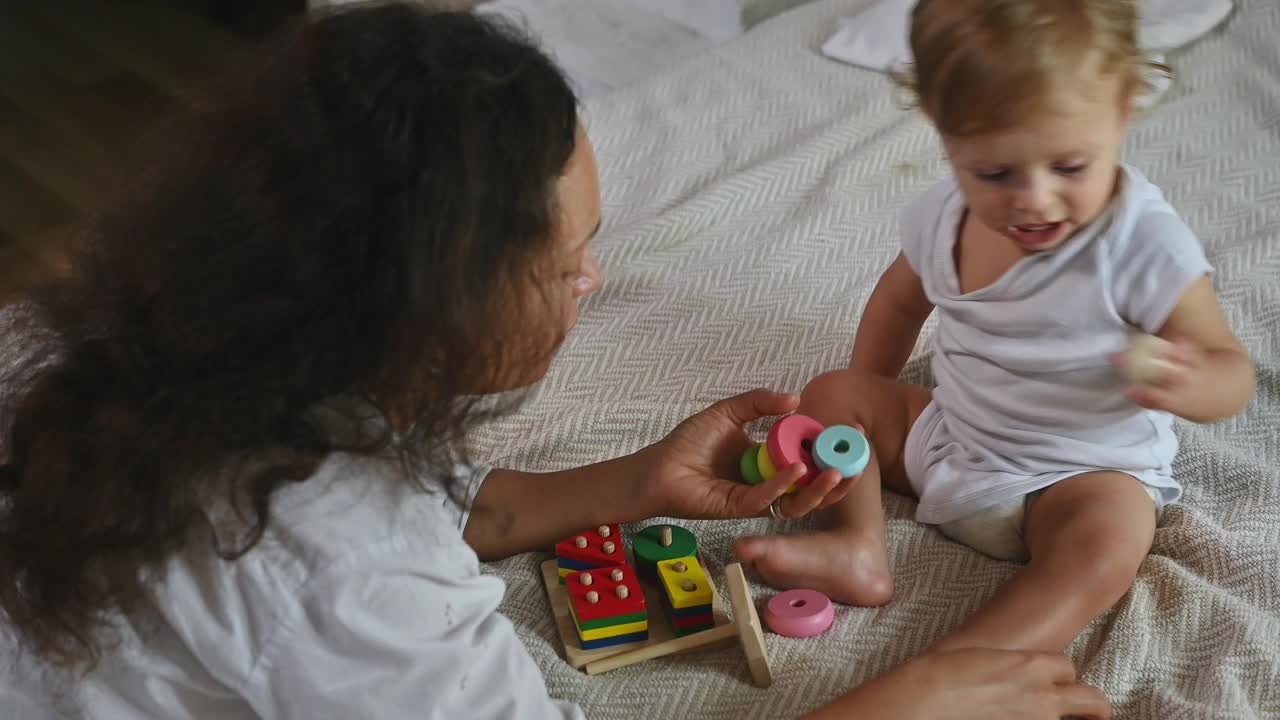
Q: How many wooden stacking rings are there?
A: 5